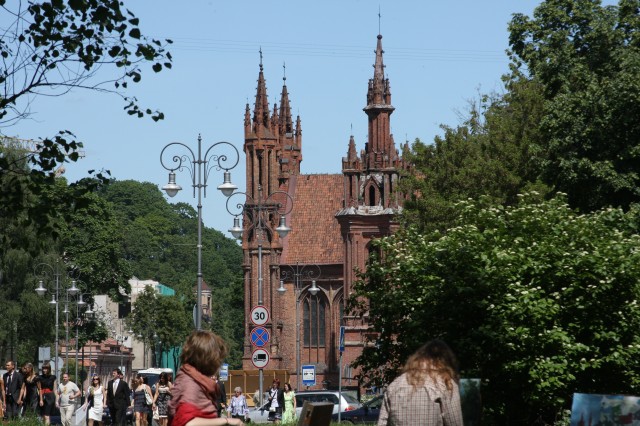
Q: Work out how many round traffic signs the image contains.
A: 3